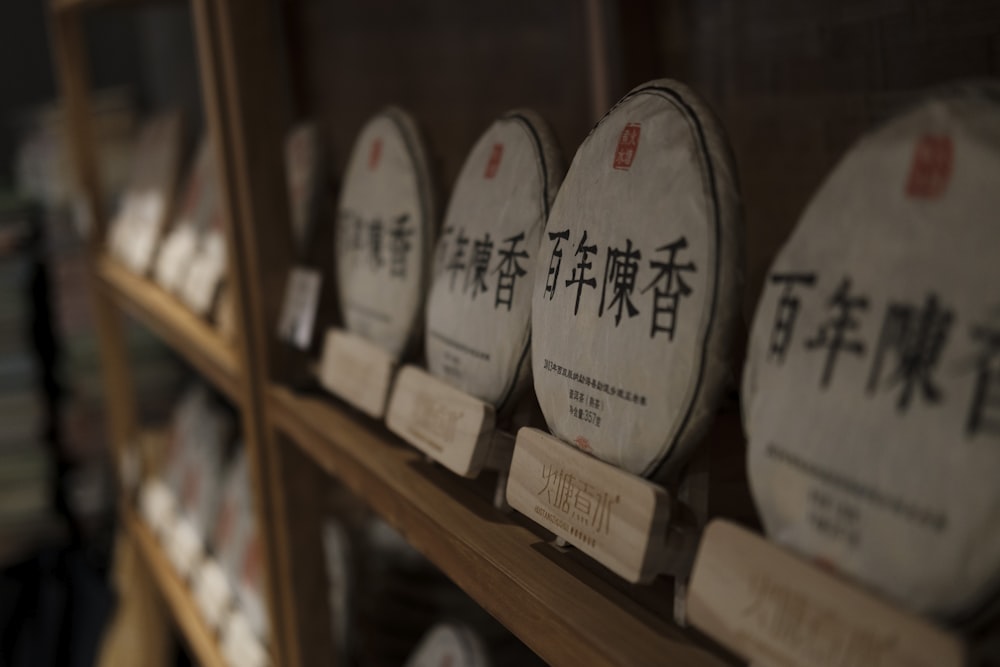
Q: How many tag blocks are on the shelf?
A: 4